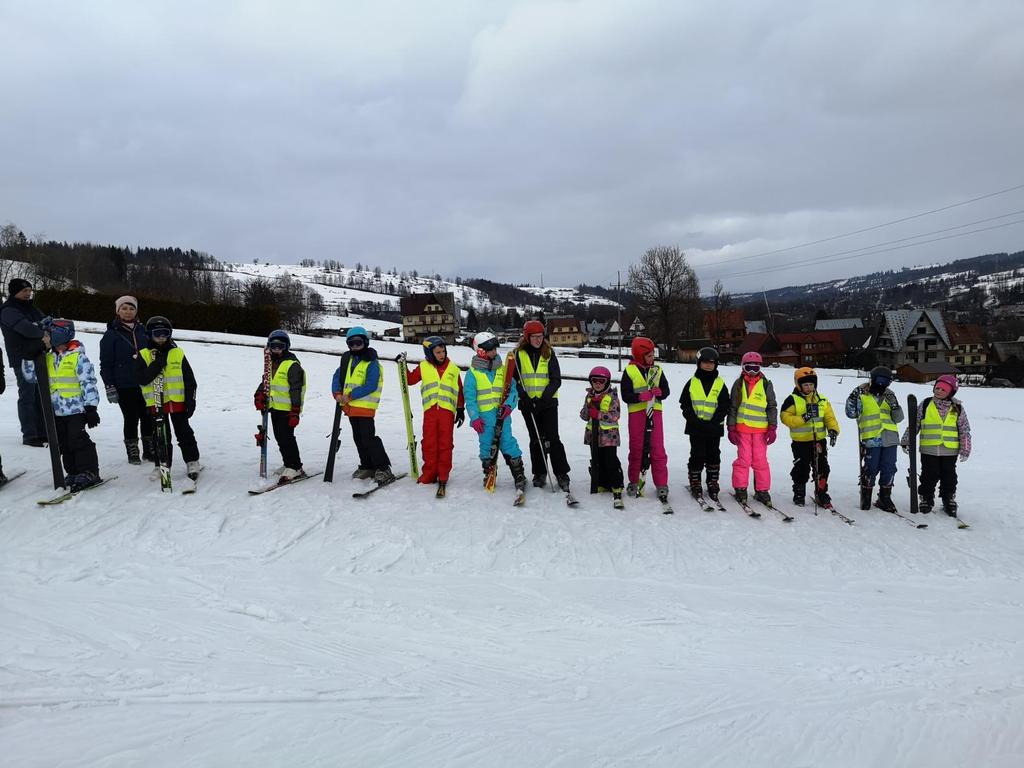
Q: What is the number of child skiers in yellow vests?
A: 14